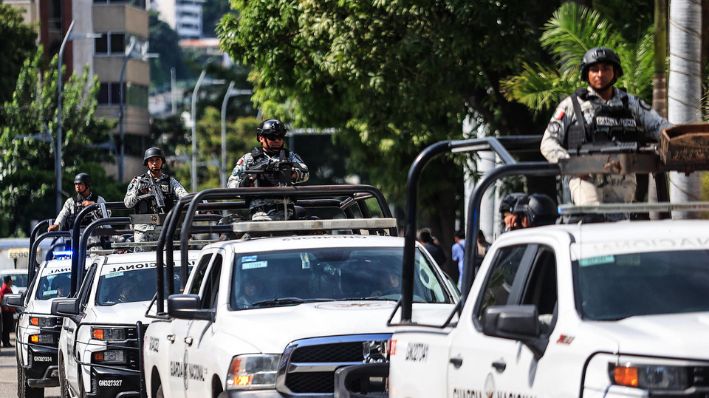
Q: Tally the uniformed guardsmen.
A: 6